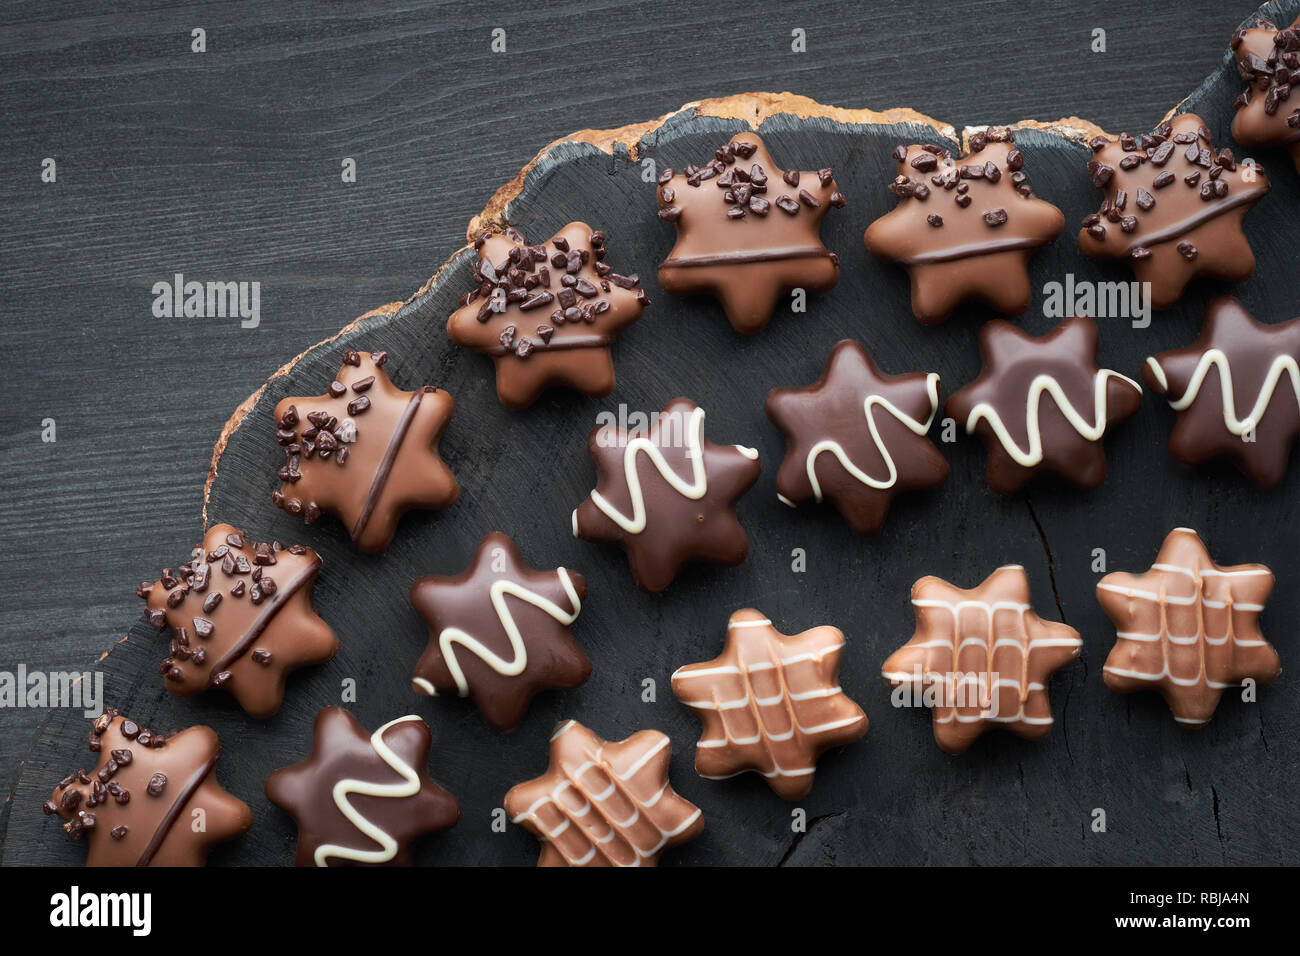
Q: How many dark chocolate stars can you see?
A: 6